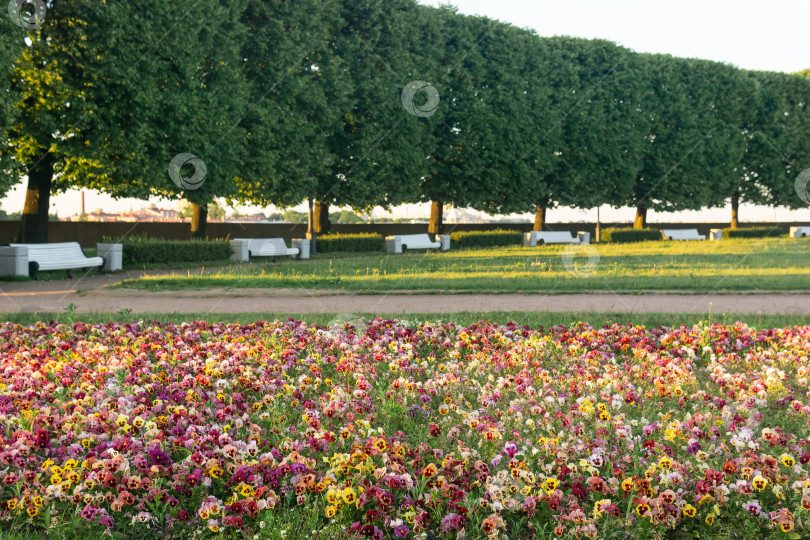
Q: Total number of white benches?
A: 6